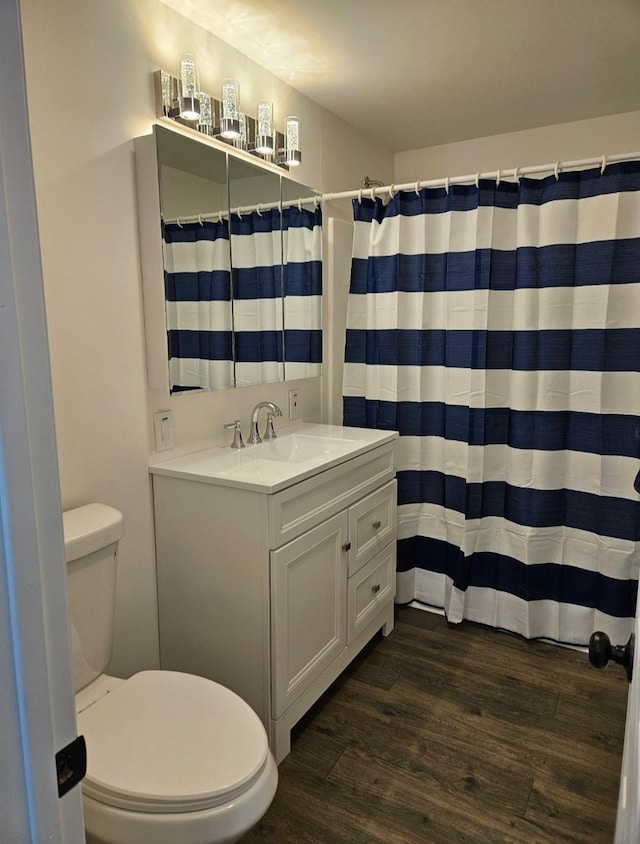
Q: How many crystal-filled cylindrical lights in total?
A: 4